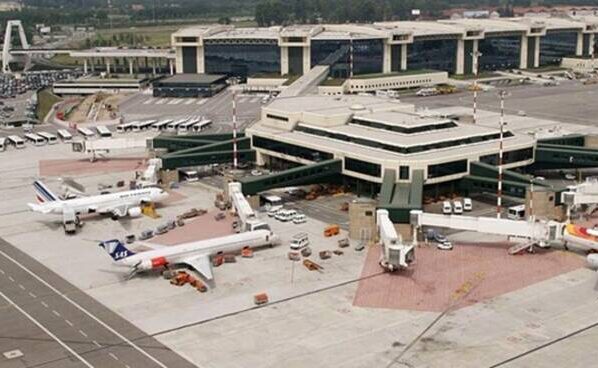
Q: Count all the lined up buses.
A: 13